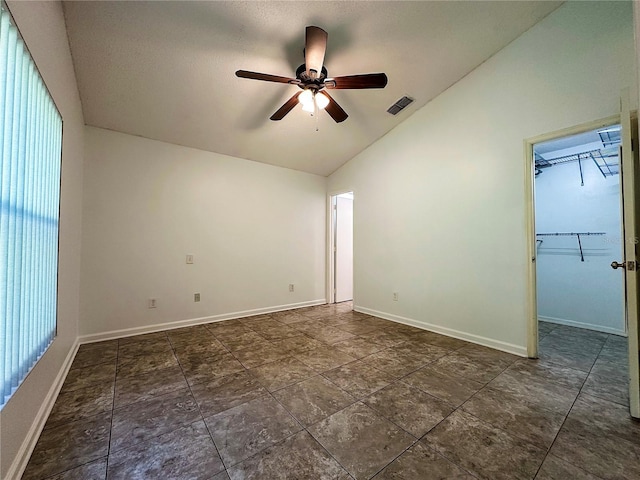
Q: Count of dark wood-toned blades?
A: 5